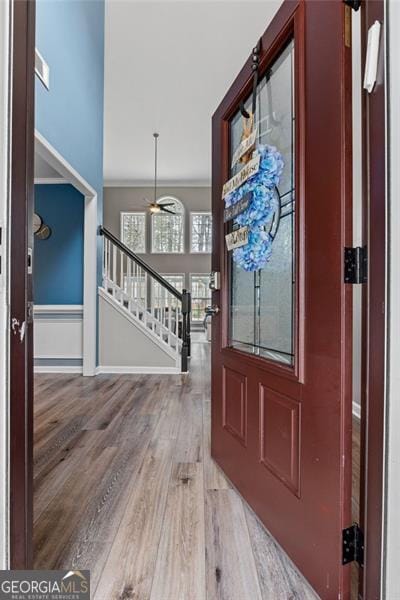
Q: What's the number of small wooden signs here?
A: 4